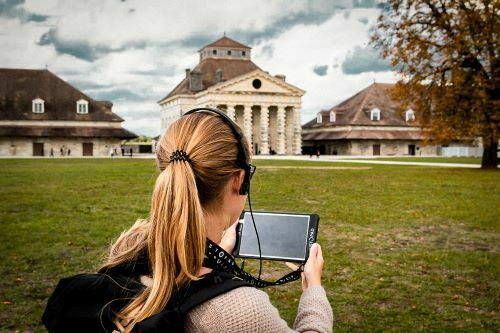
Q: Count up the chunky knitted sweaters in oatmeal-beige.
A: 1